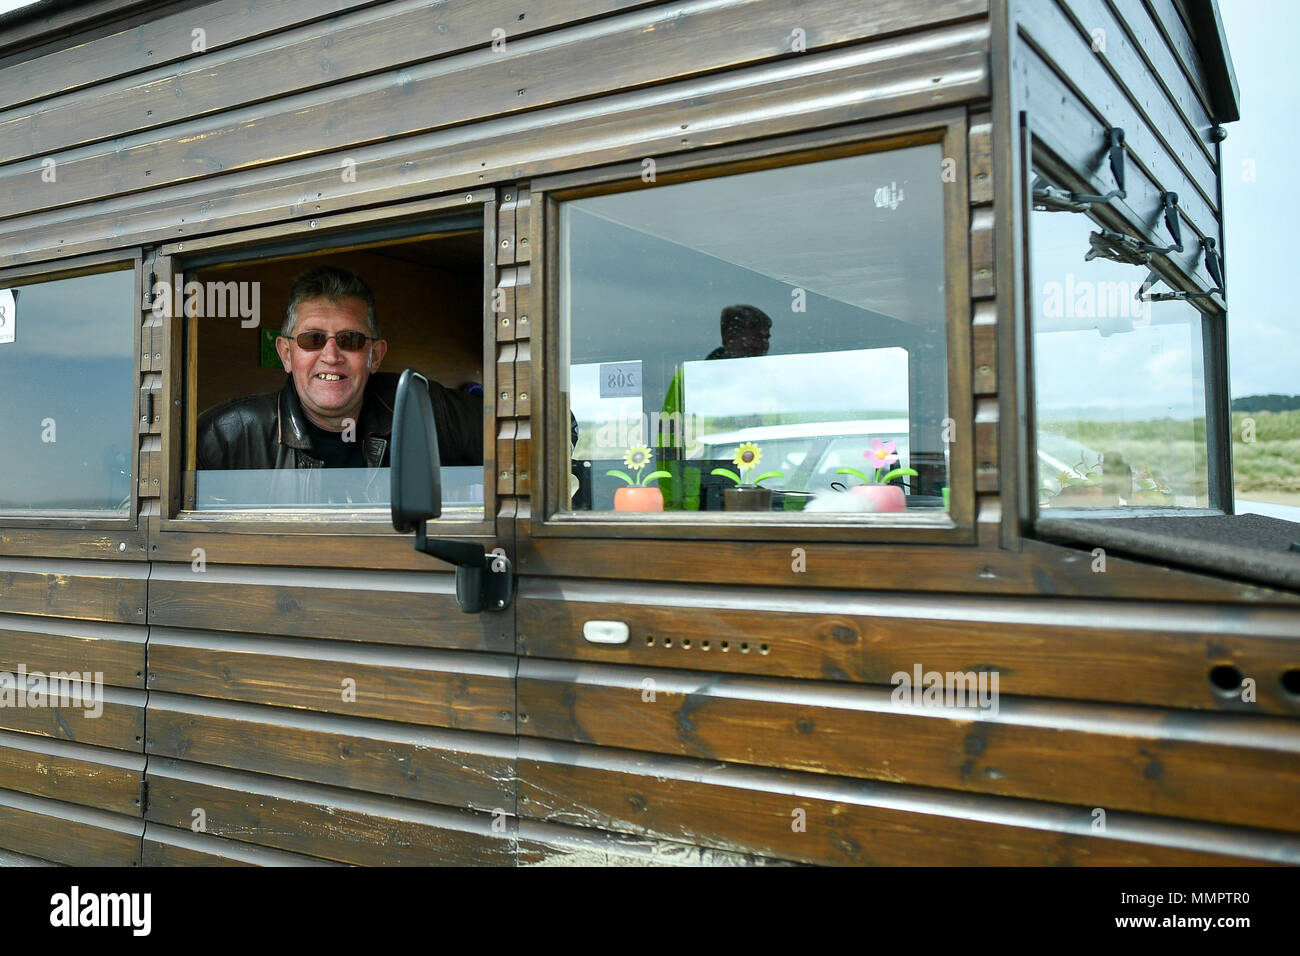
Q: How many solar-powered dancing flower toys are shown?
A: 3